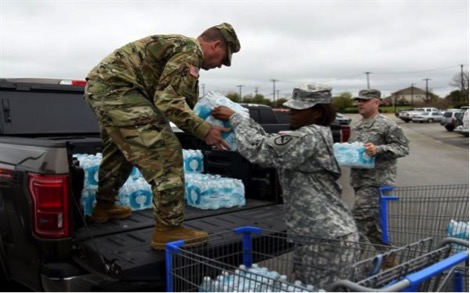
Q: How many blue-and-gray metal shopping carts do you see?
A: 2